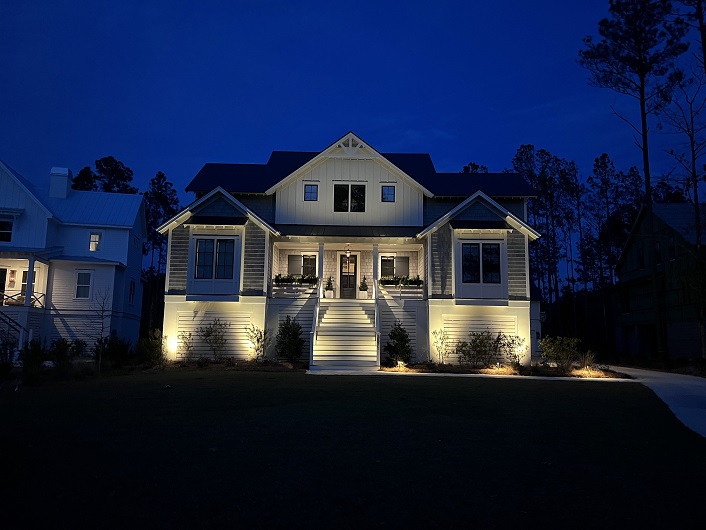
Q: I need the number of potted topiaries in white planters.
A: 2